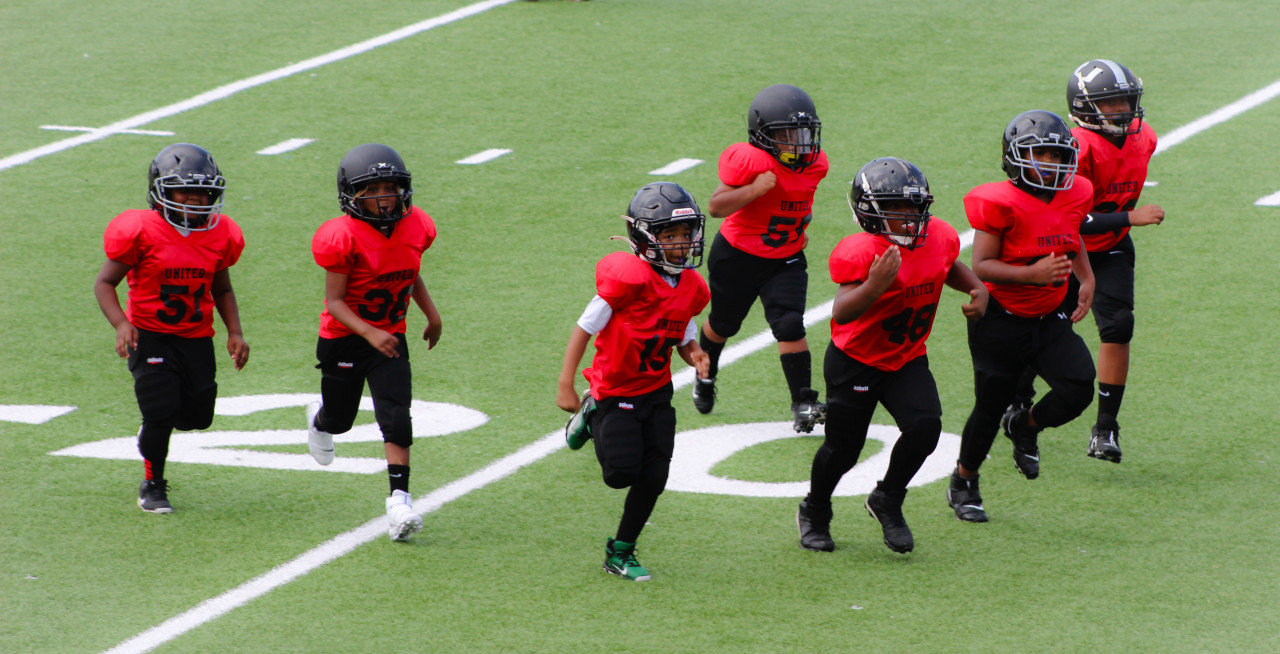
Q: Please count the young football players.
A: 7